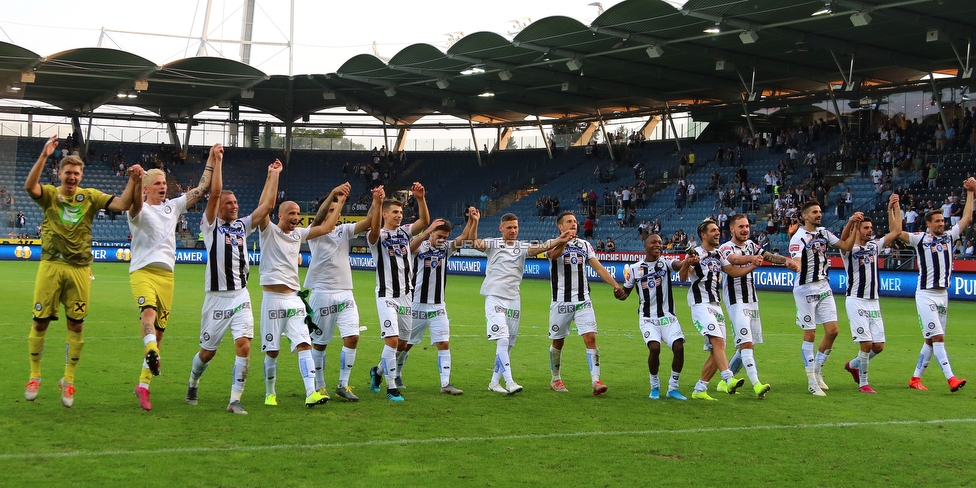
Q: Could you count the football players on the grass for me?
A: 15